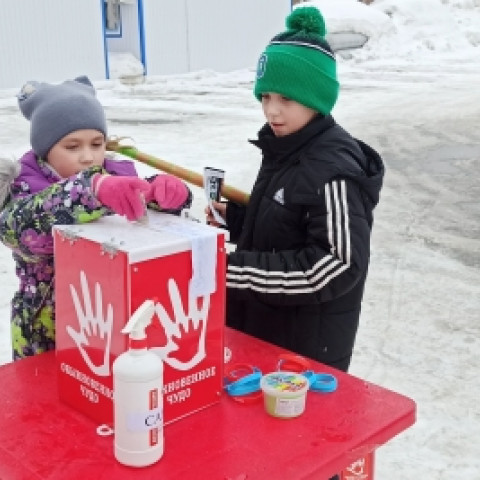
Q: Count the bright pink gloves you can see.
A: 2